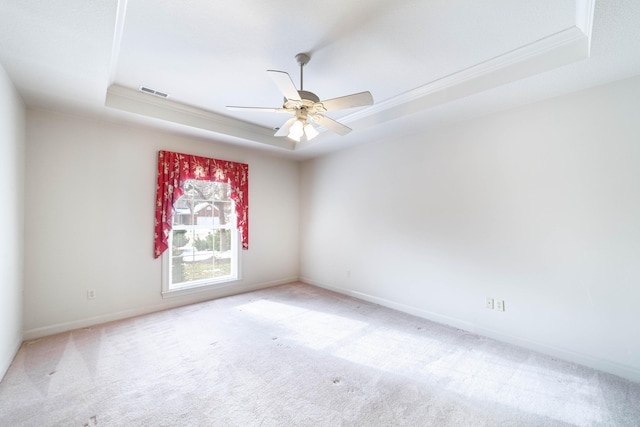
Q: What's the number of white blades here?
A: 5